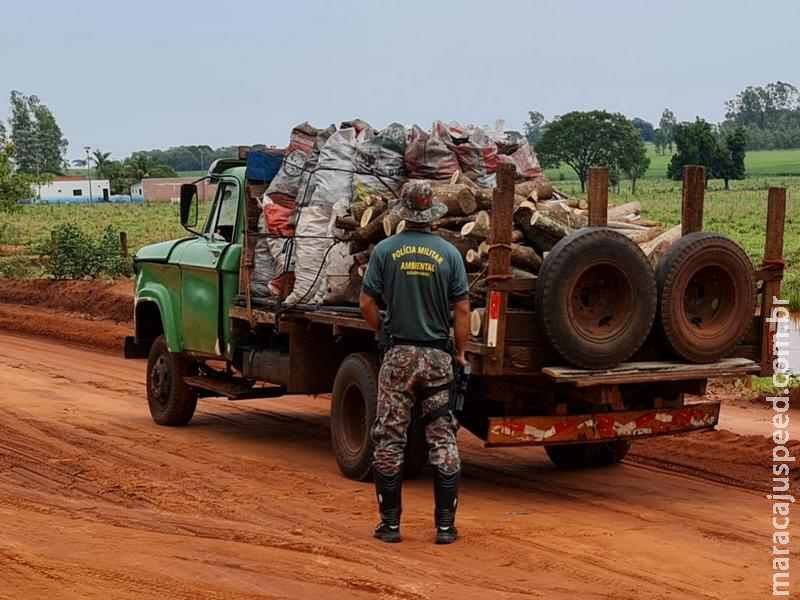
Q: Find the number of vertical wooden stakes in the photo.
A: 4